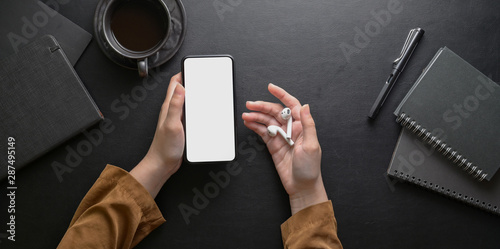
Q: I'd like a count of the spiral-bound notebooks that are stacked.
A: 2